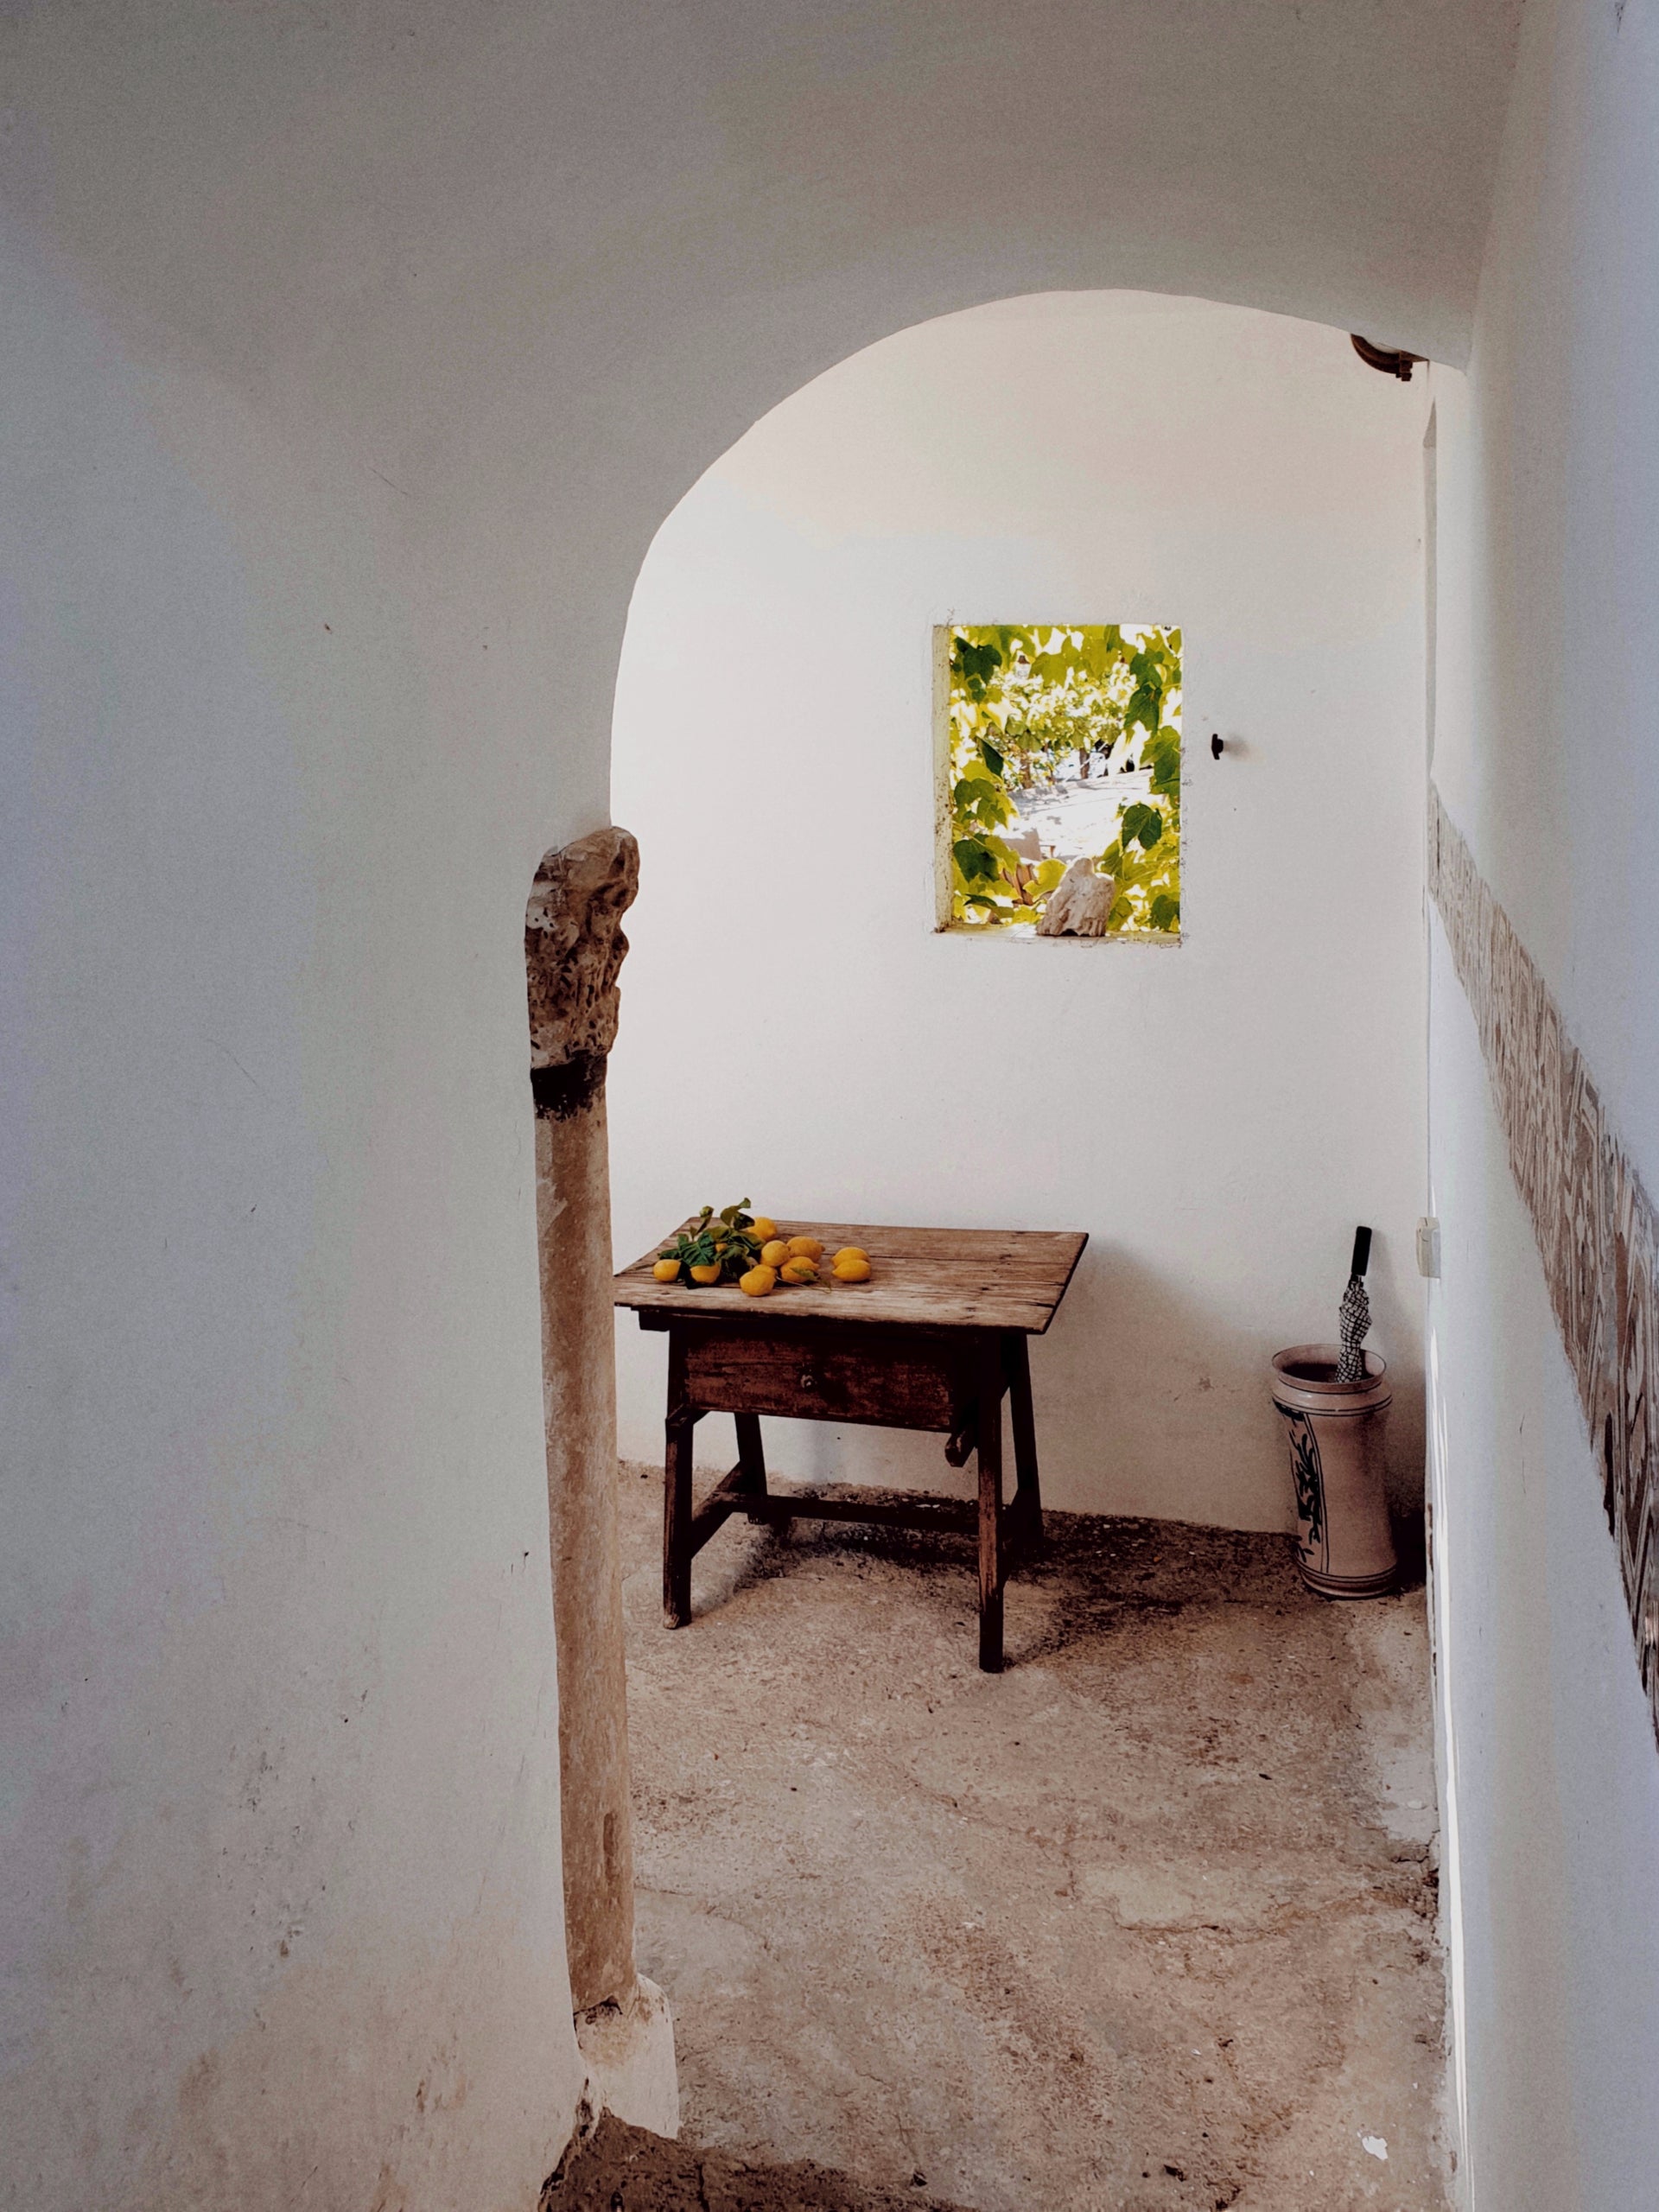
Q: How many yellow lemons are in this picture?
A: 11